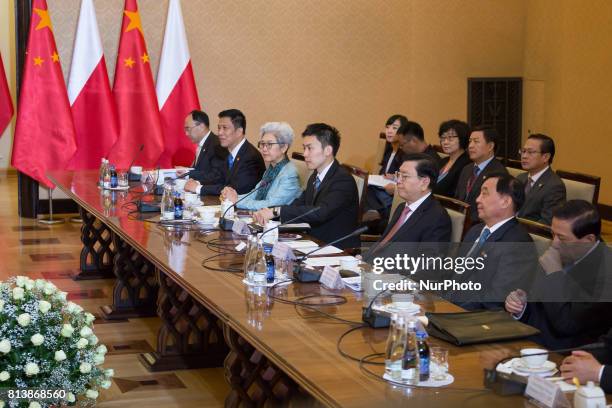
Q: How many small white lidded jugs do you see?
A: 1